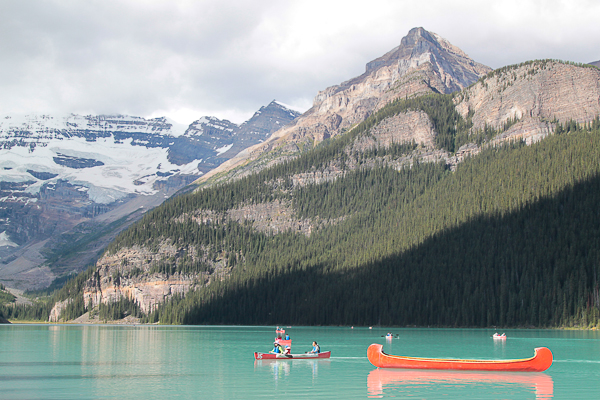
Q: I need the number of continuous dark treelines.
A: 1